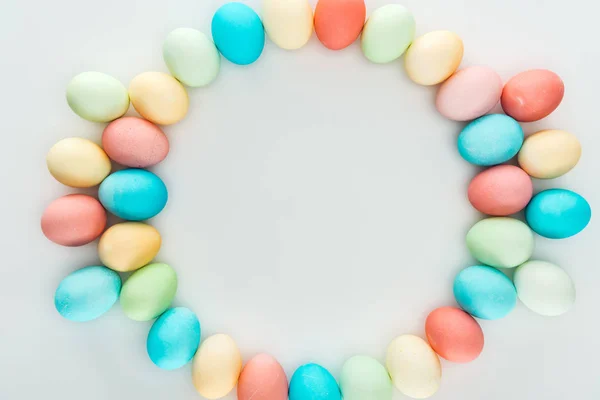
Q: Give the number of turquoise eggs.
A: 8